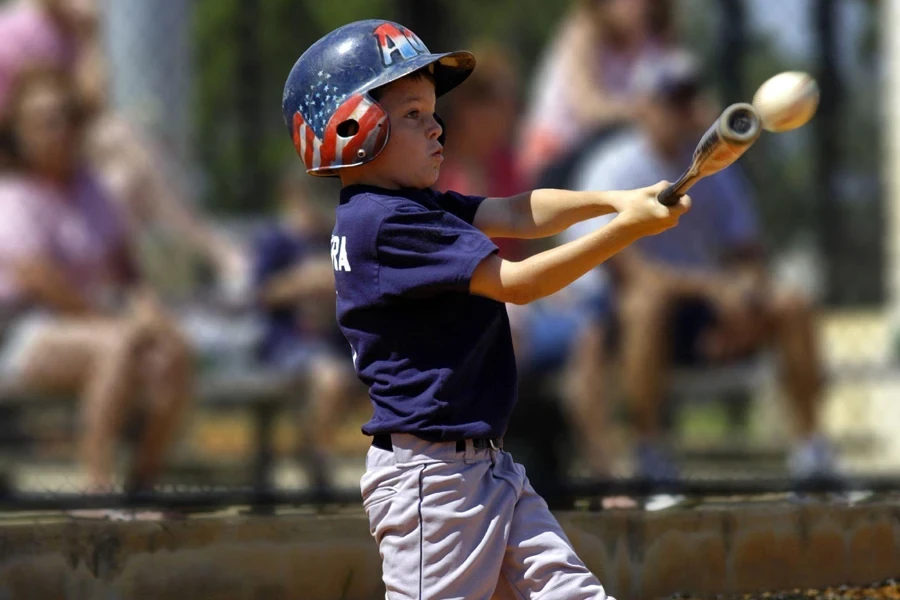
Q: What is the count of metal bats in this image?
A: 1